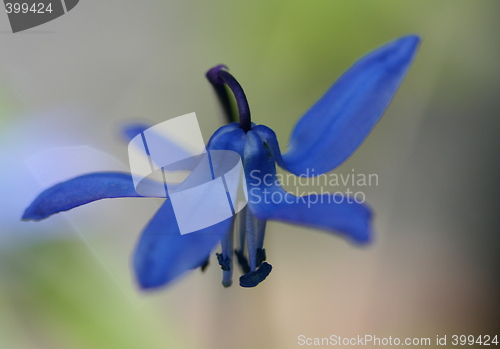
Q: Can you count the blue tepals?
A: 5